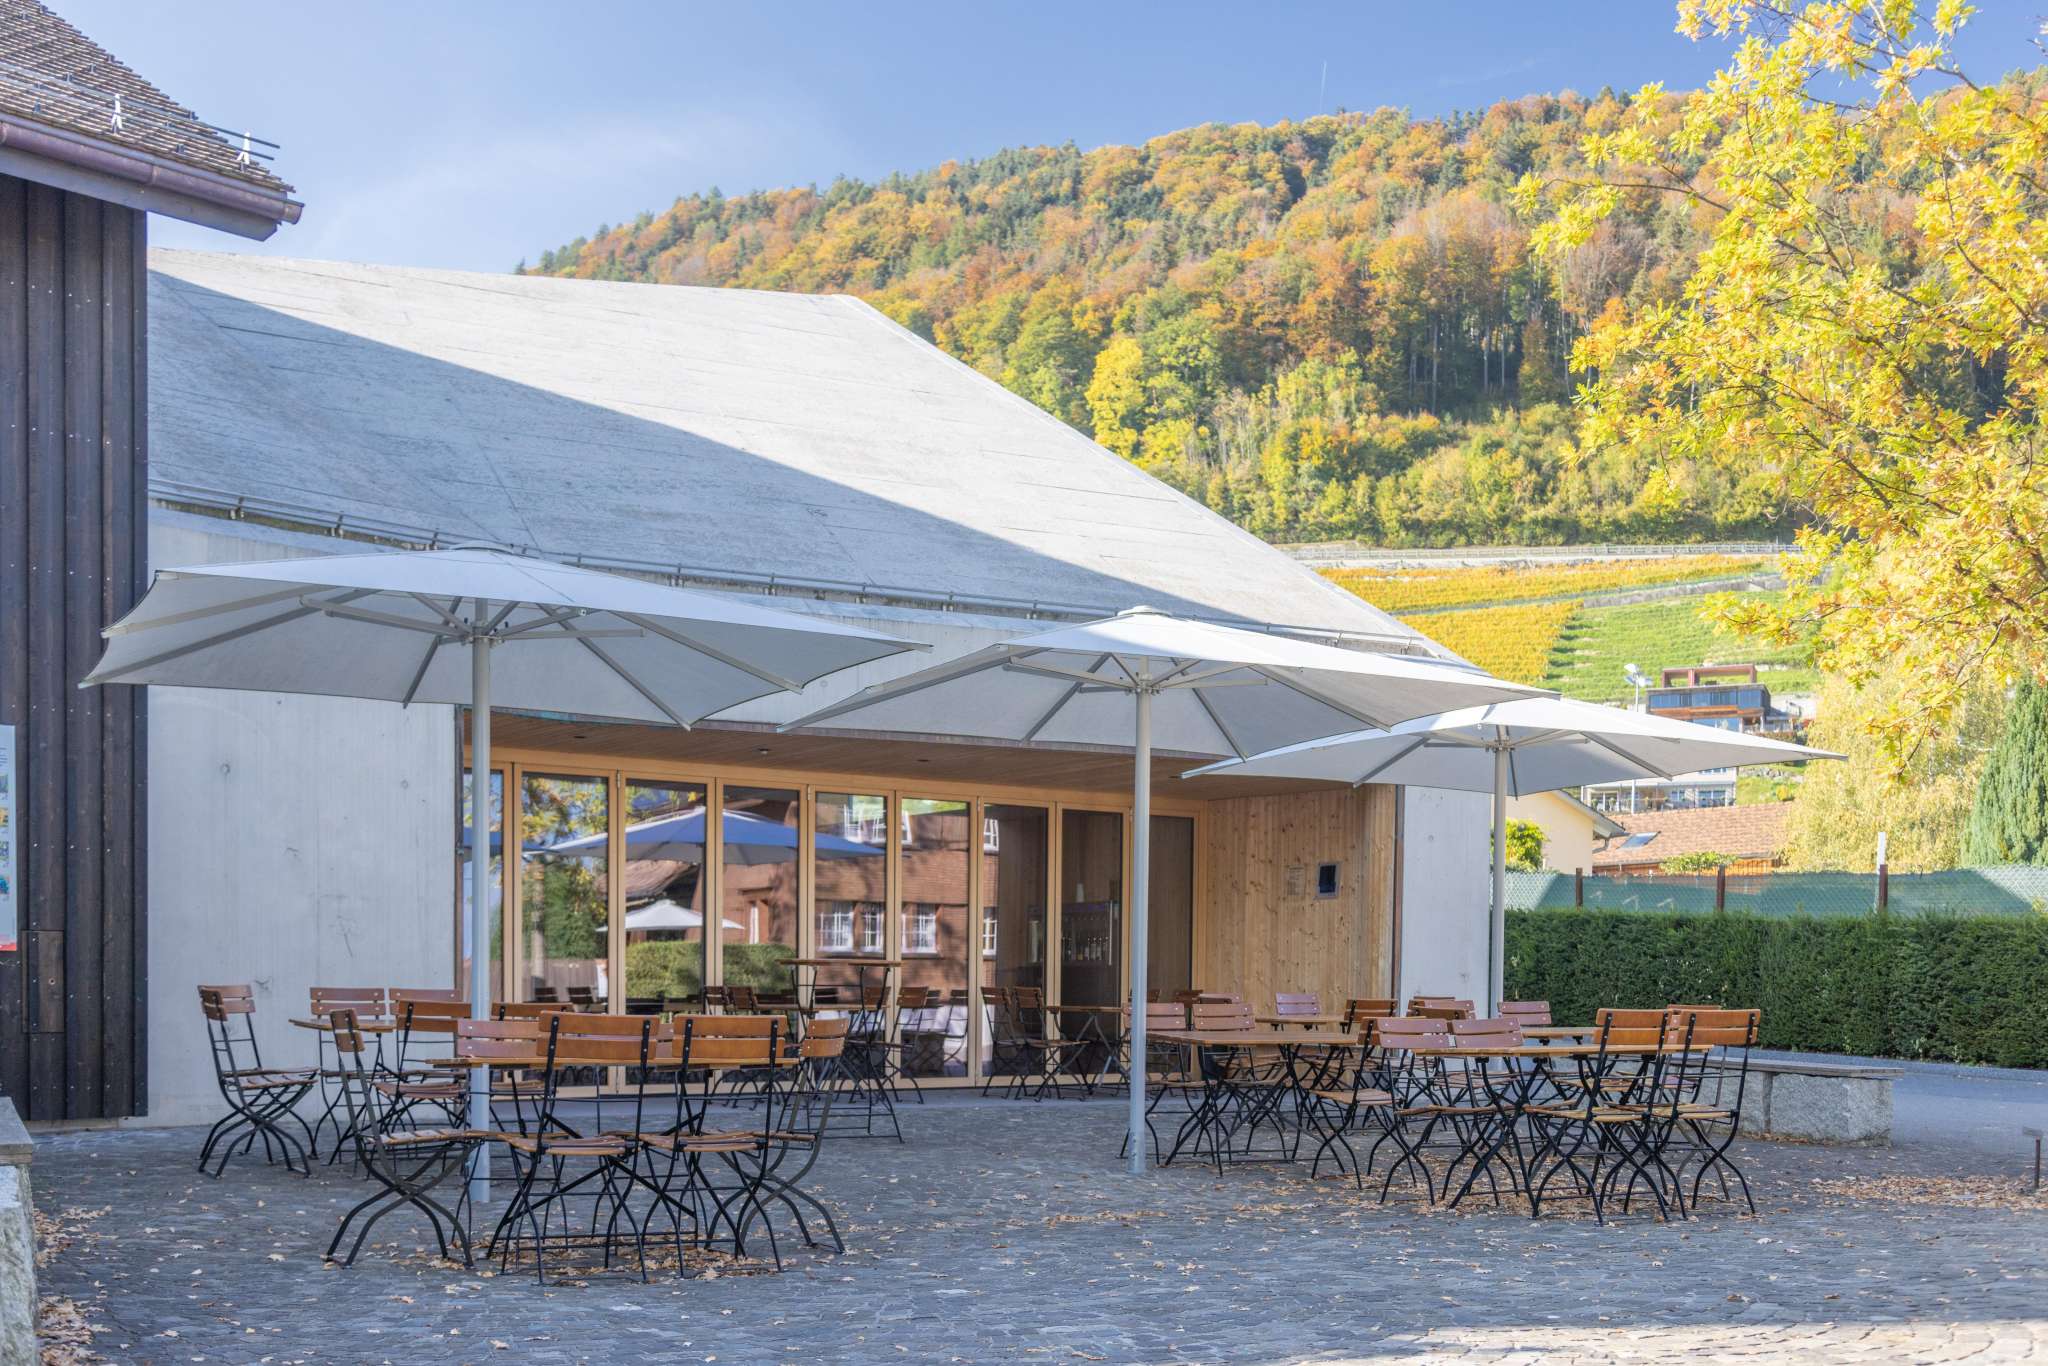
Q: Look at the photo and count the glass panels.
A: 9